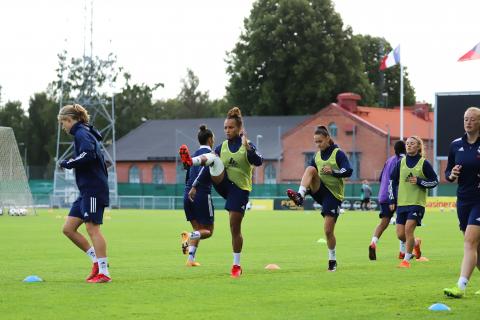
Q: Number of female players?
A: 7